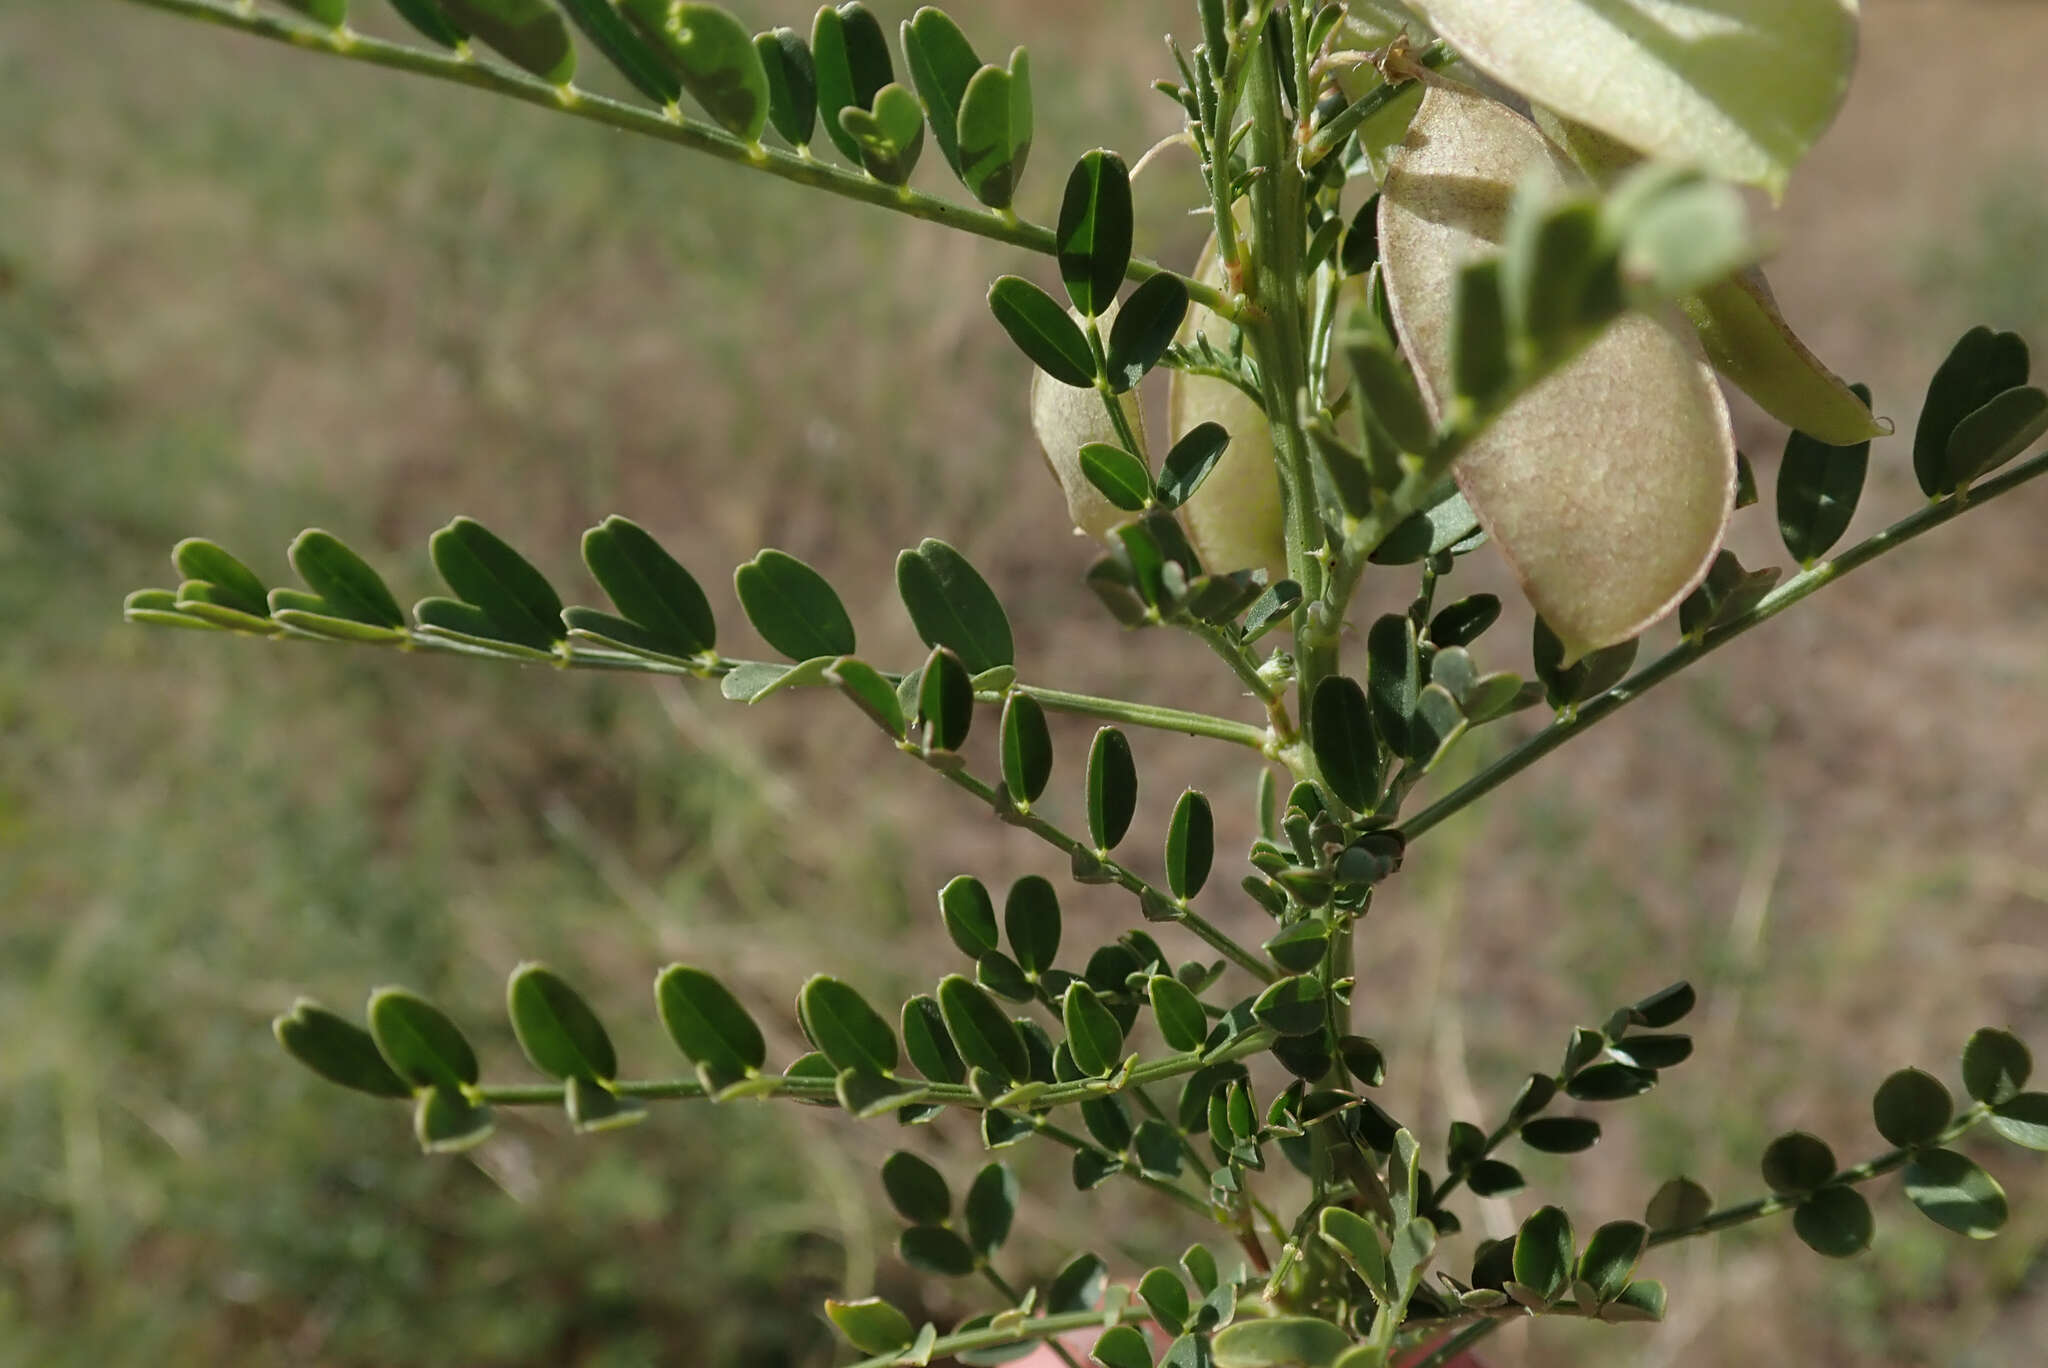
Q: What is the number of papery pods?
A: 6